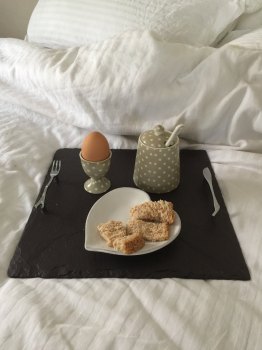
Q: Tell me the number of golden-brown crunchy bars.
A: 4